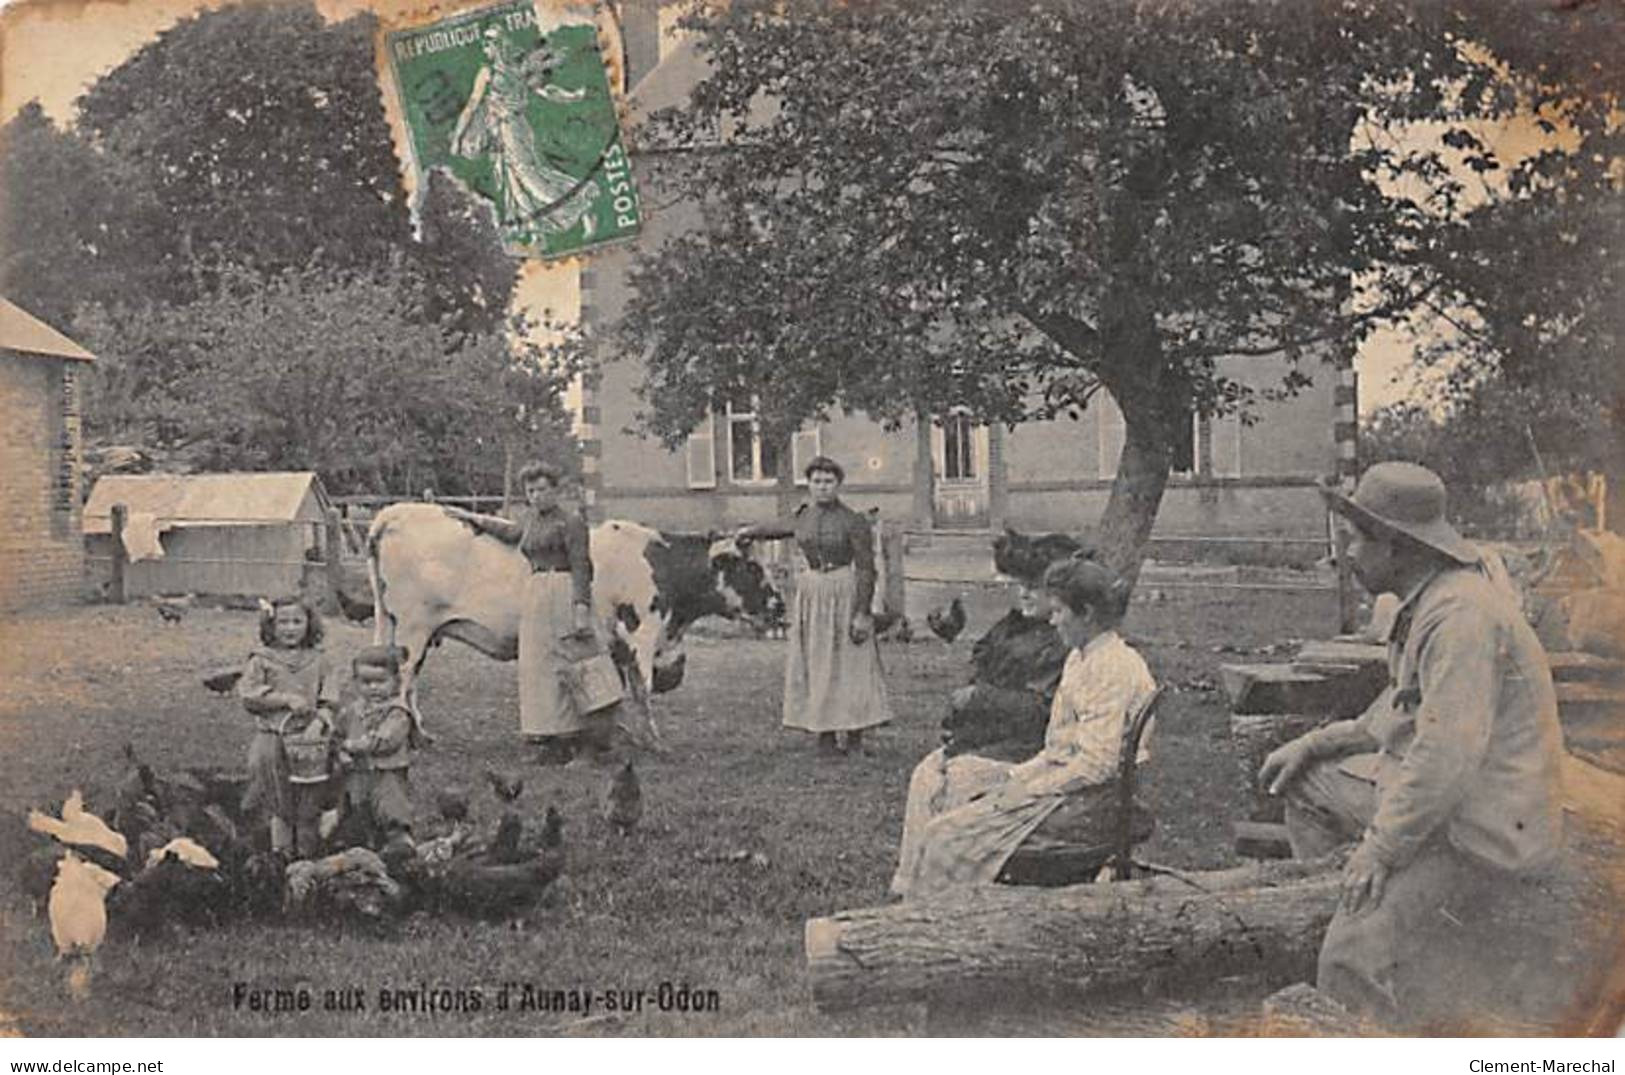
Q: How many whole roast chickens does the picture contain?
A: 0